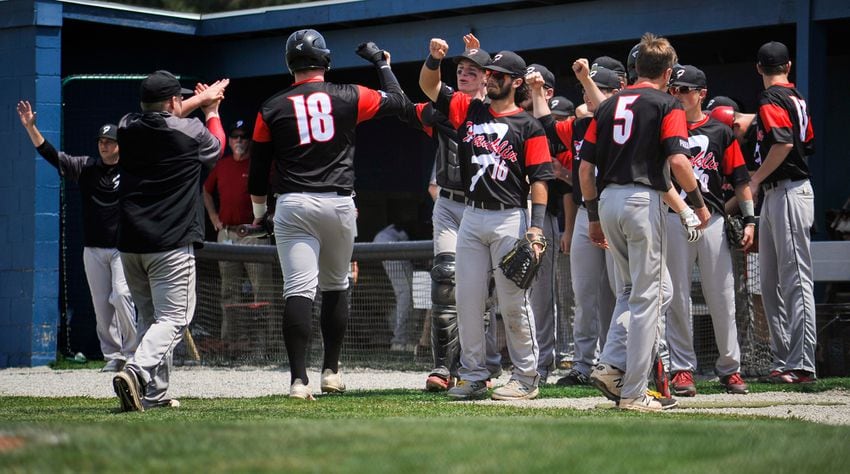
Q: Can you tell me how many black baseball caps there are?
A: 12